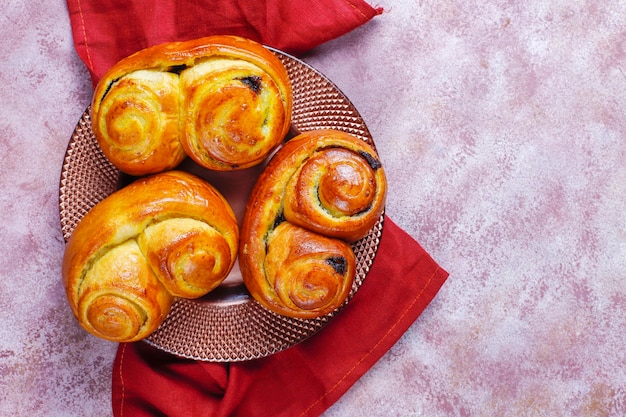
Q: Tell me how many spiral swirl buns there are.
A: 3